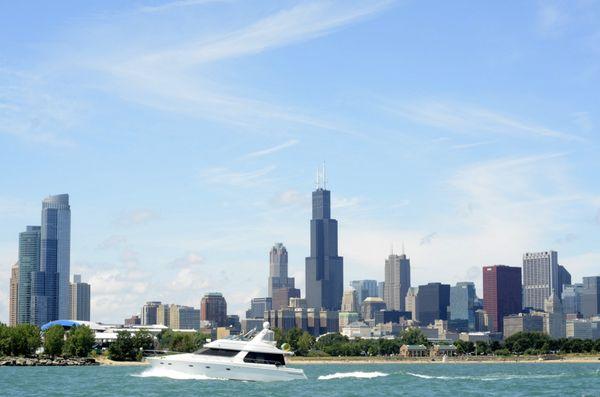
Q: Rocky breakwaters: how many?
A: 1